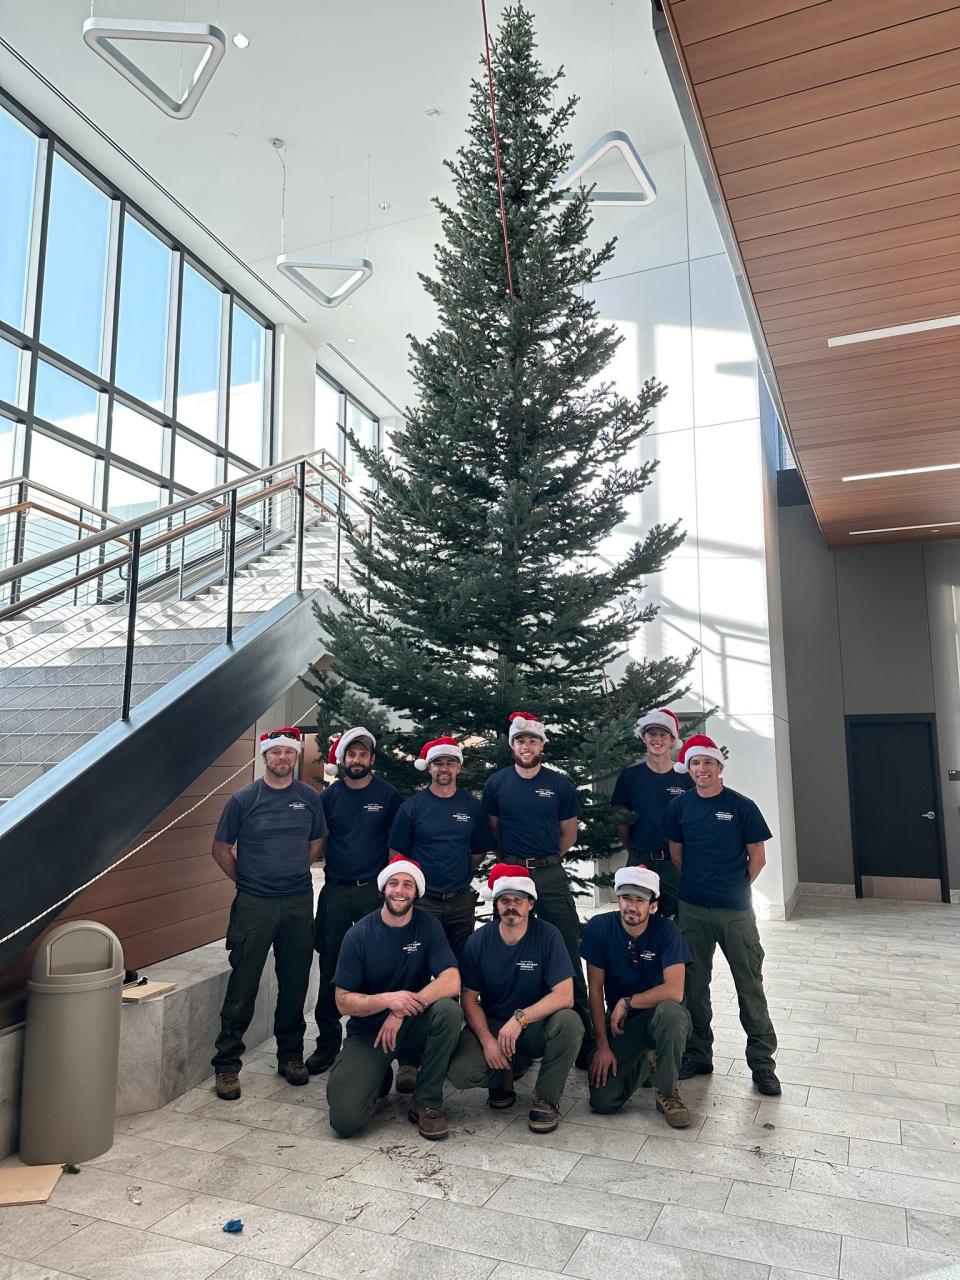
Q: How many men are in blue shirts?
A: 9